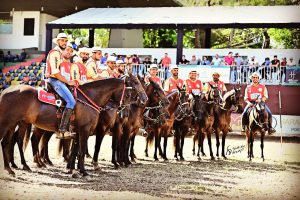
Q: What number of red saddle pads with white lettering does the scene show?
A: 1